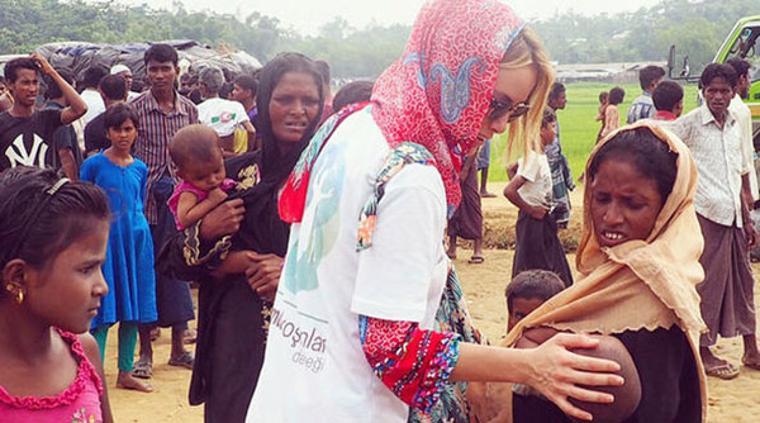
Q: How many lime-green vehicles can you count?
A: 1